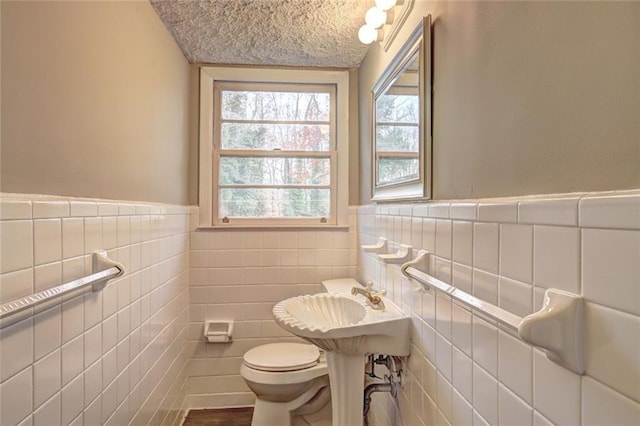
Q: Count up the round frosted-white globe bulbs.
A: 3